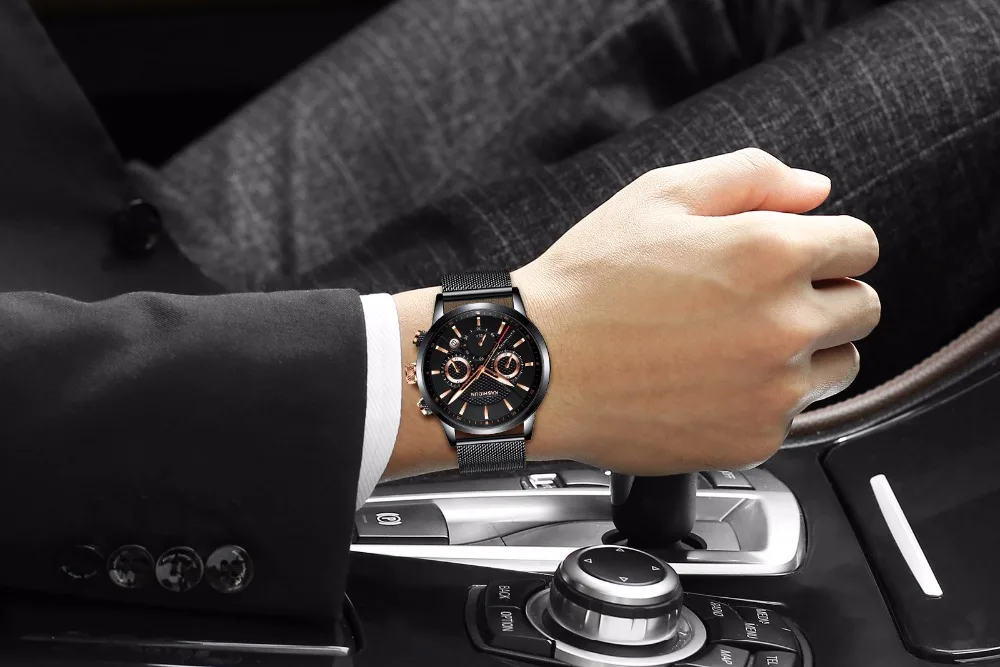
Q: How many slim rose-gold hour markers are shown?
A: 12